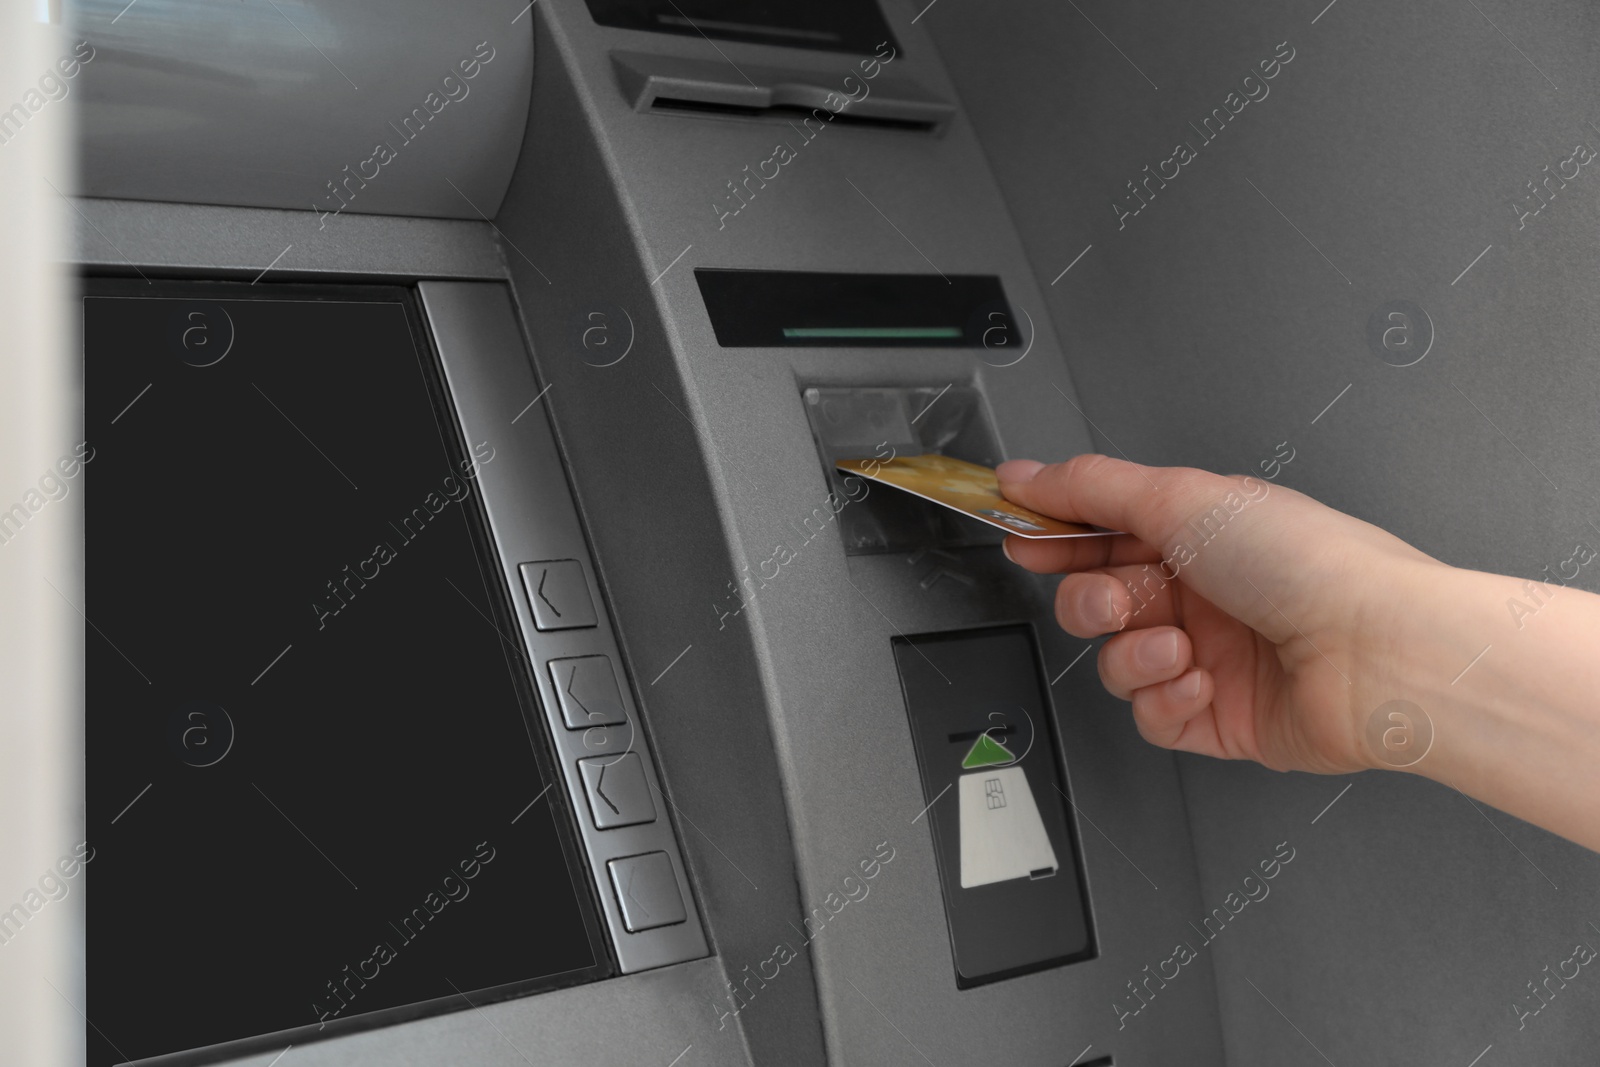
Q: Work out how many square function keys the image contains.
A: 4